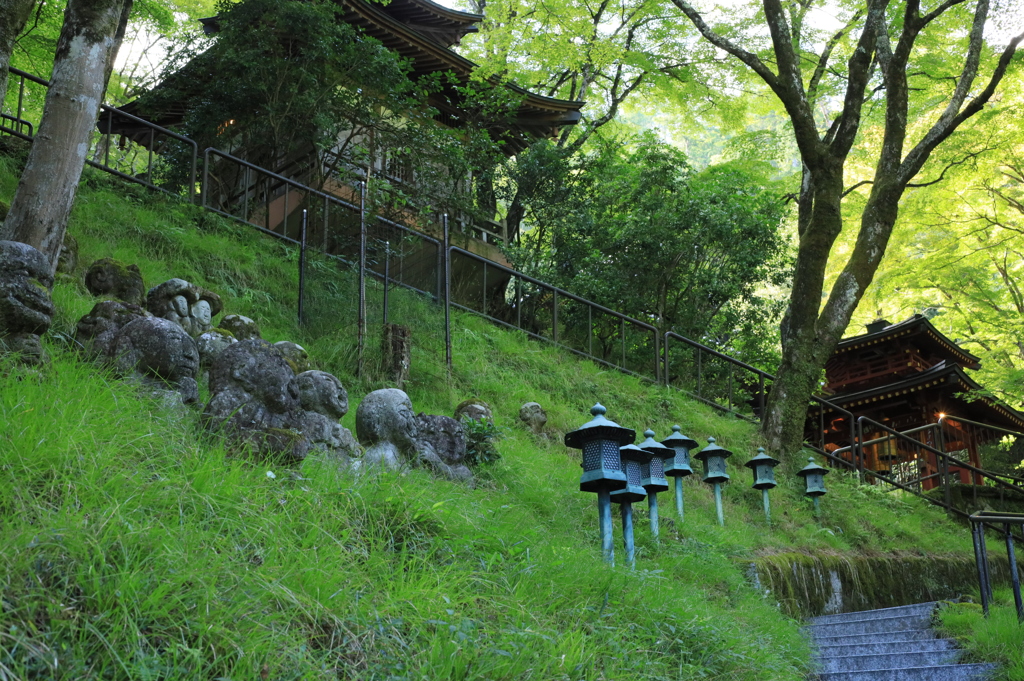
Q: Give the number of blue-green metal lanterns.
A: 7